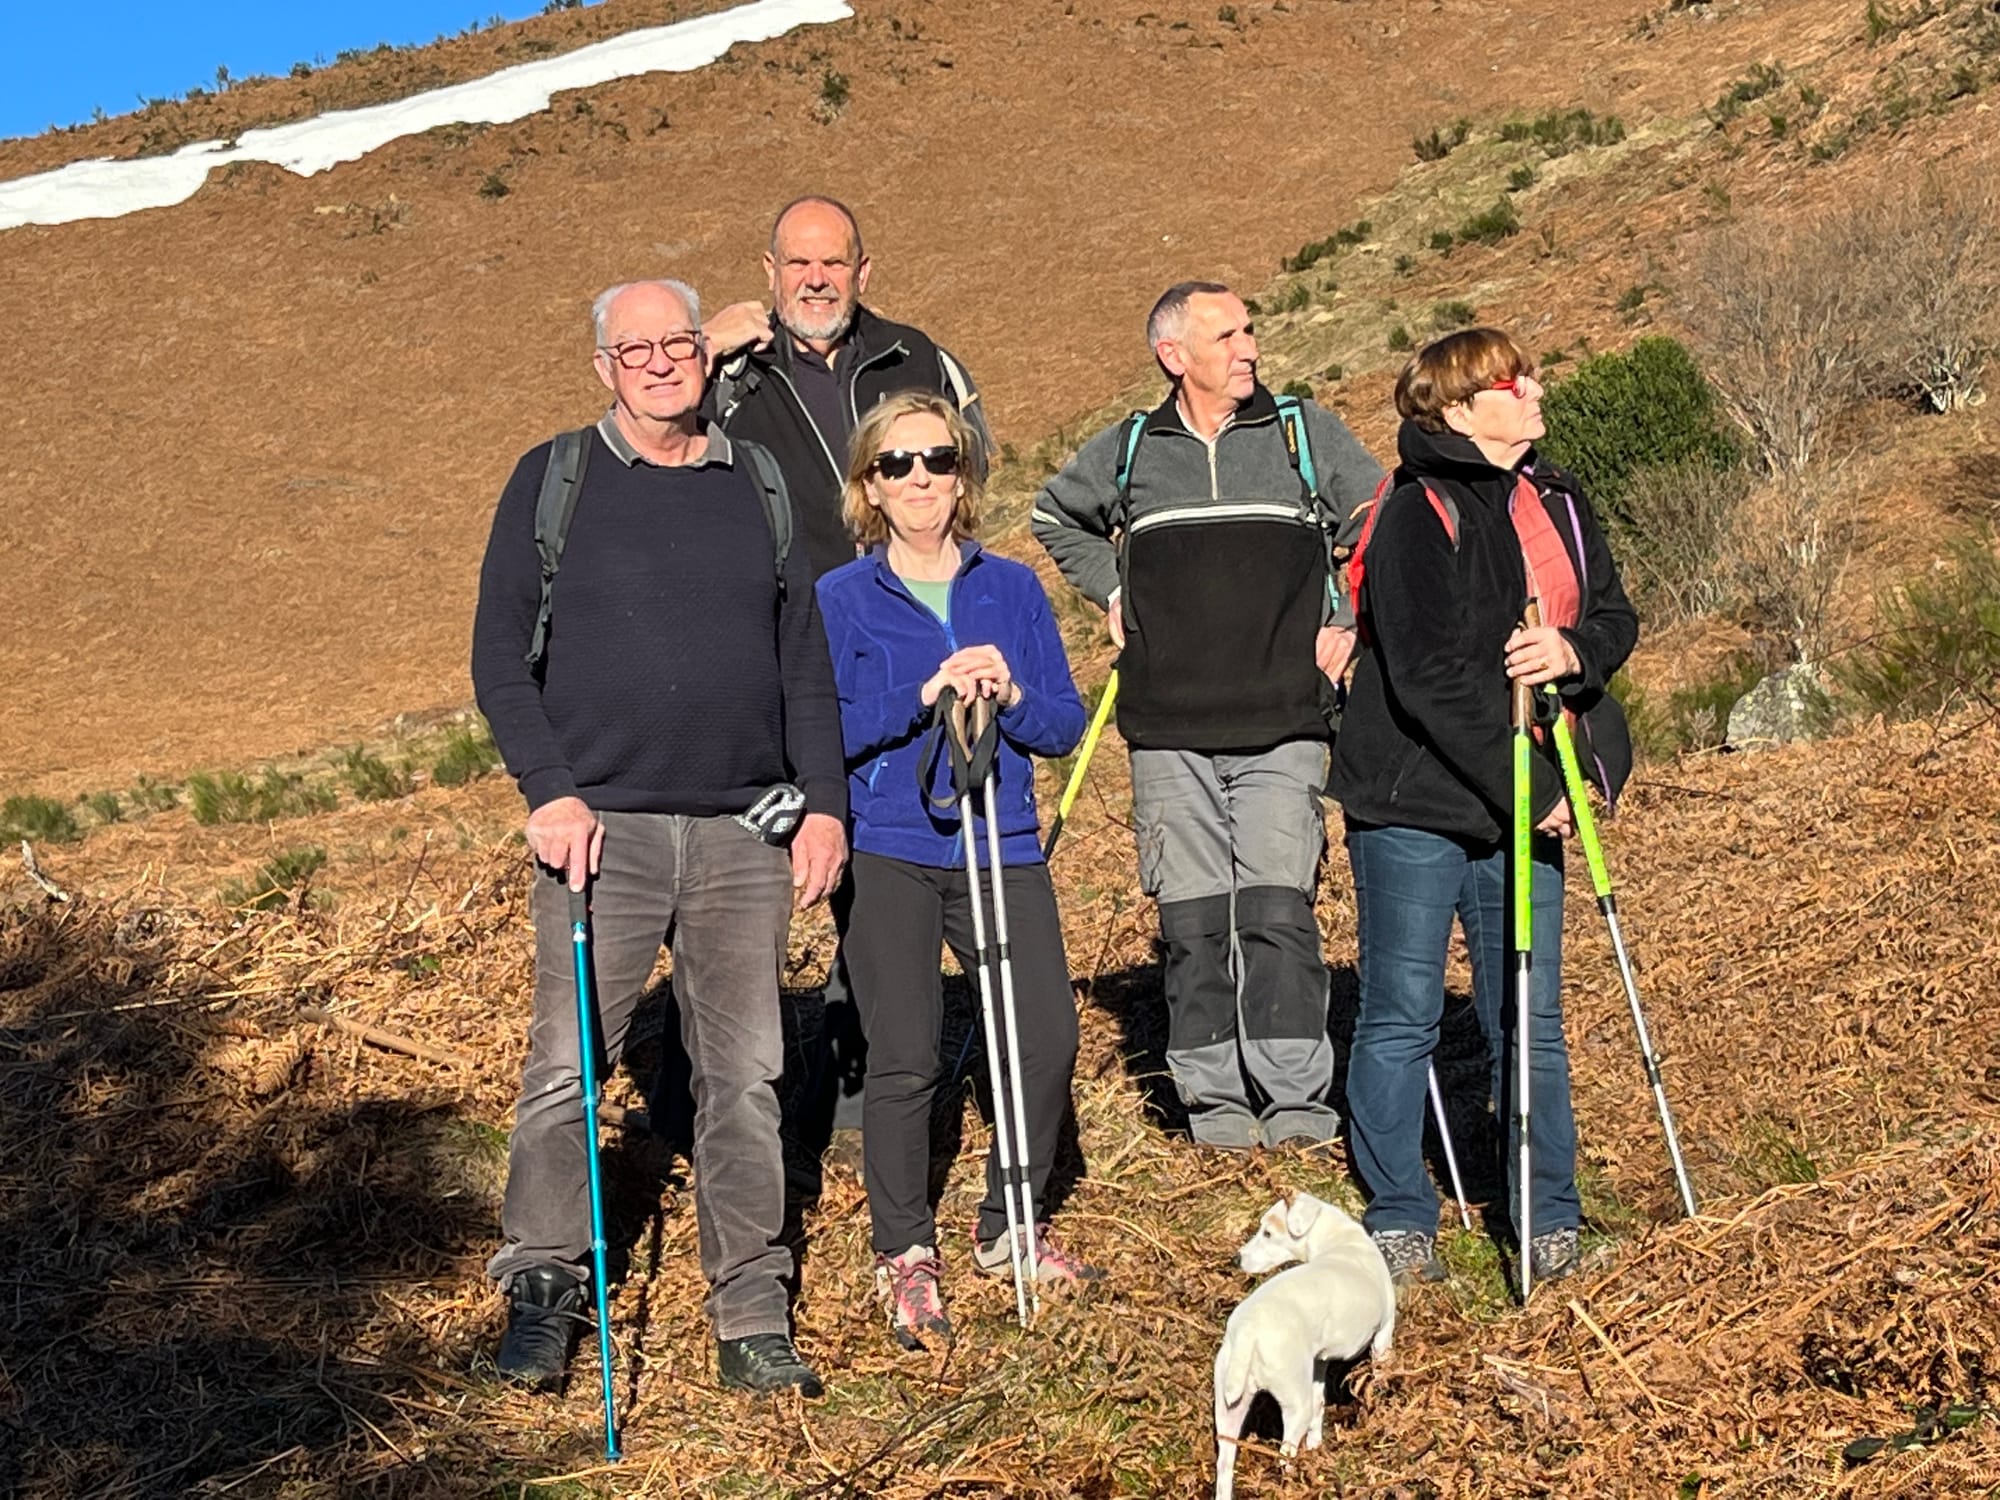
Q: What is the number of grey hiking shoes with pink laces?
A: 2